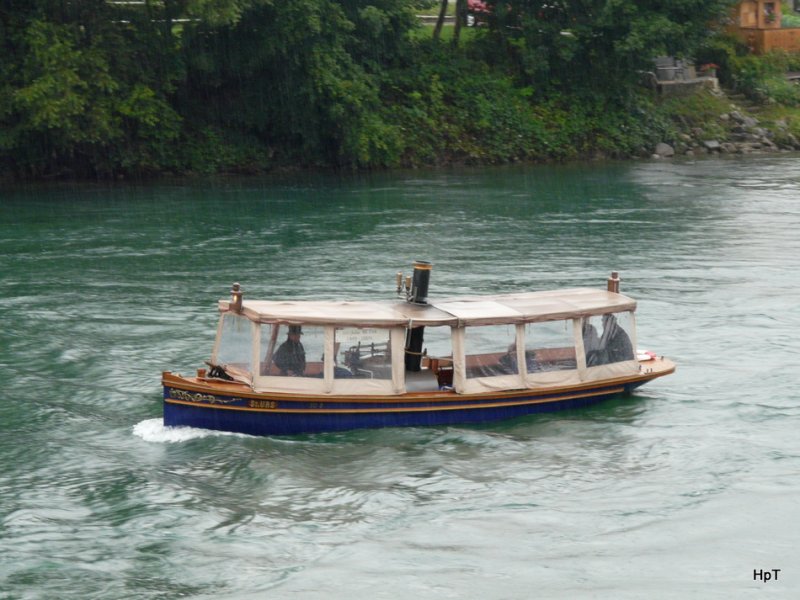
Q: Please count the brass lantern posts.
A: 2